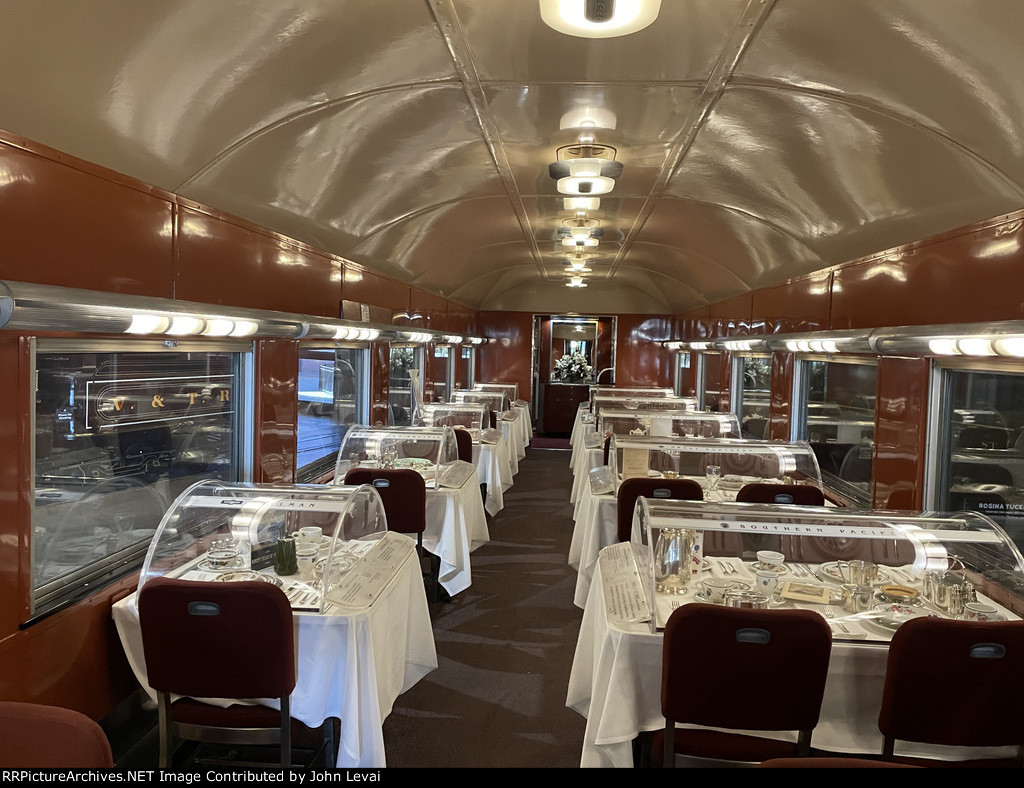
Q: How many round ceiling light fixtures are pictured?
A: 5